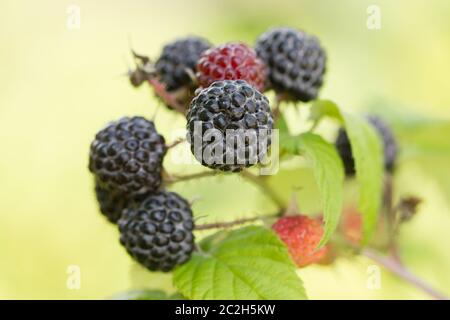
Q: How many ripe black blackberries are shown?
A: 7